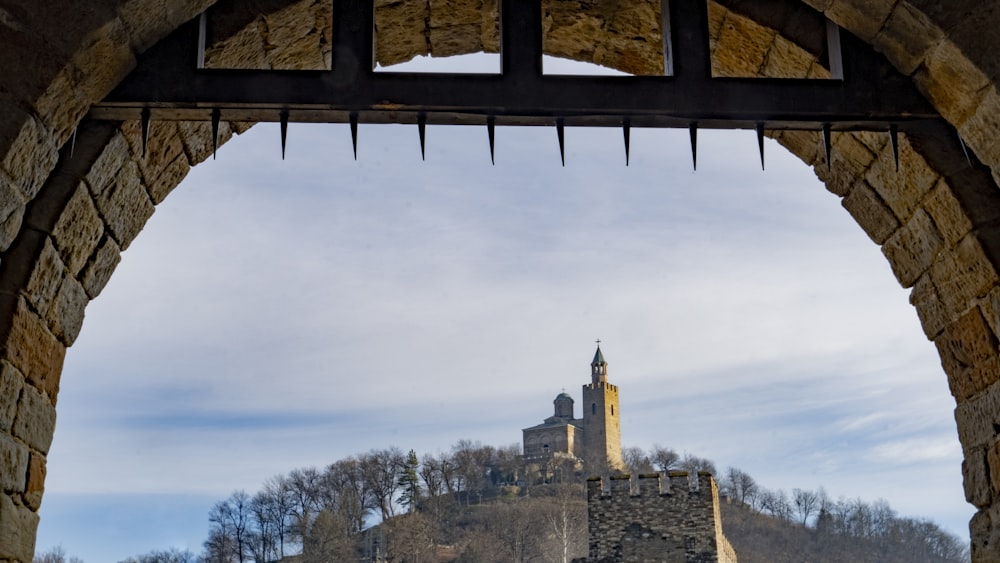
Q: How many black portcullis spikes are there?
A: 14